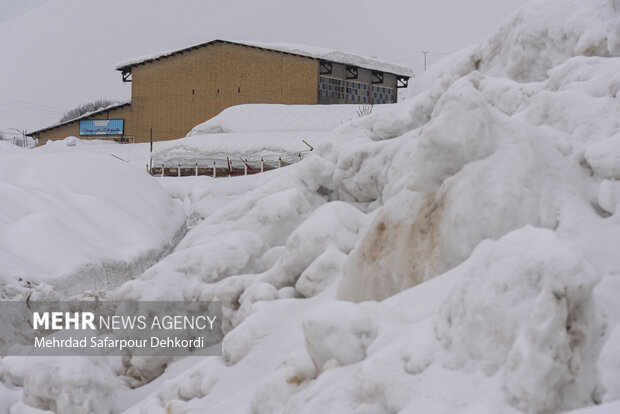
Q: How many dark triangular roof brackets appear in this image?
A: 5